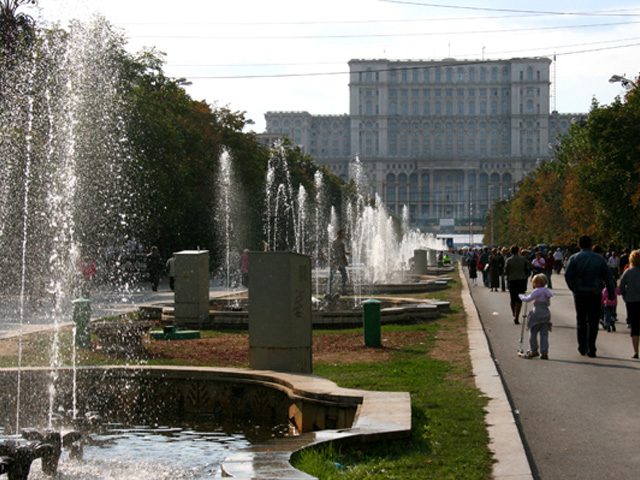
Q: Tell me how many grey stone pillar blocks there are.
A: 4